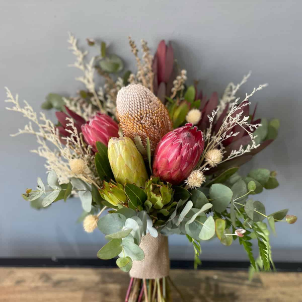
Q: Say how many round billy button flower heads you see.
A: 5